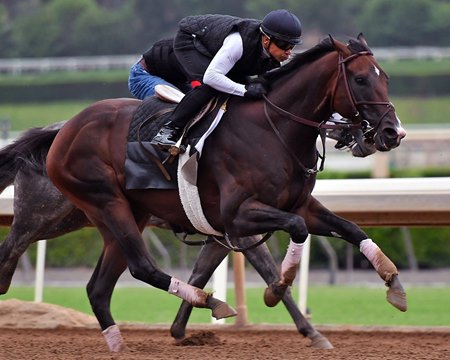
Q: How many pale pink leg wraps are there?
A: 4